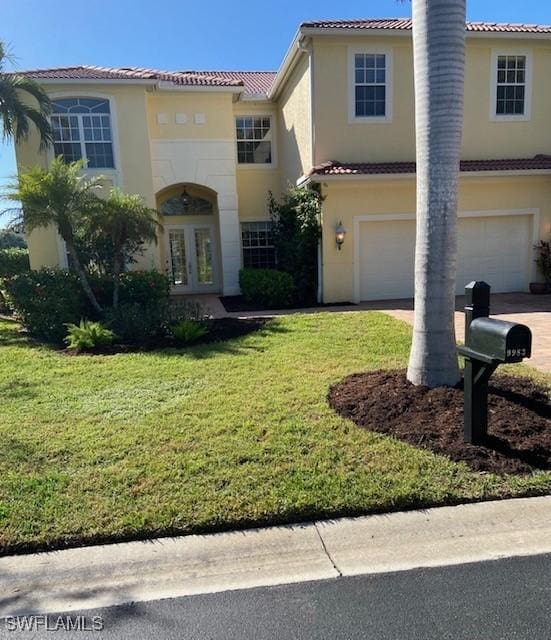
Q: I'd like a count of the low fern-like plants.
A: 2